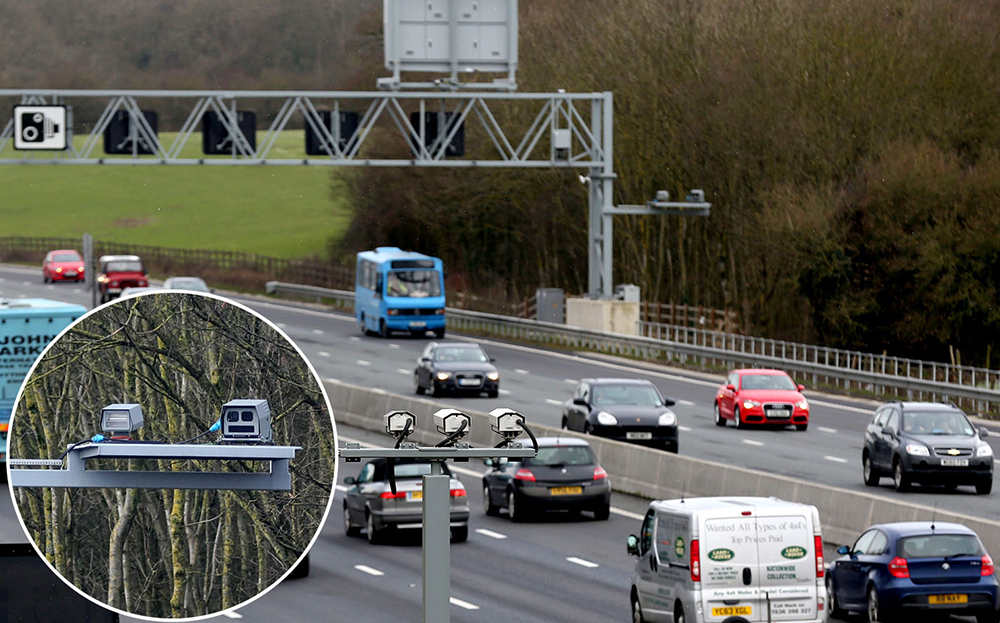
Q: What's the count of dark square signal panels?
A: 4